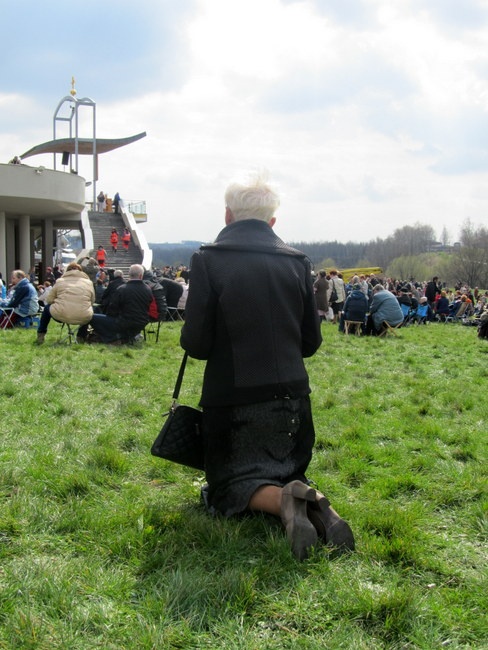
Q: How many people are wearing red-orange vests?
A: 3